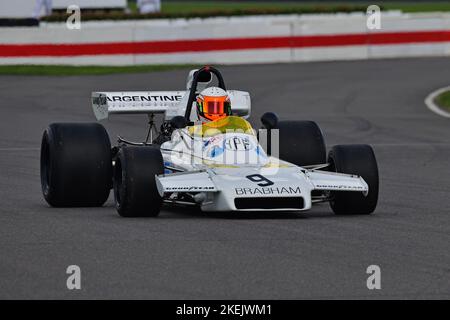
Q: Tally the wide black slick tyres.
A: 4